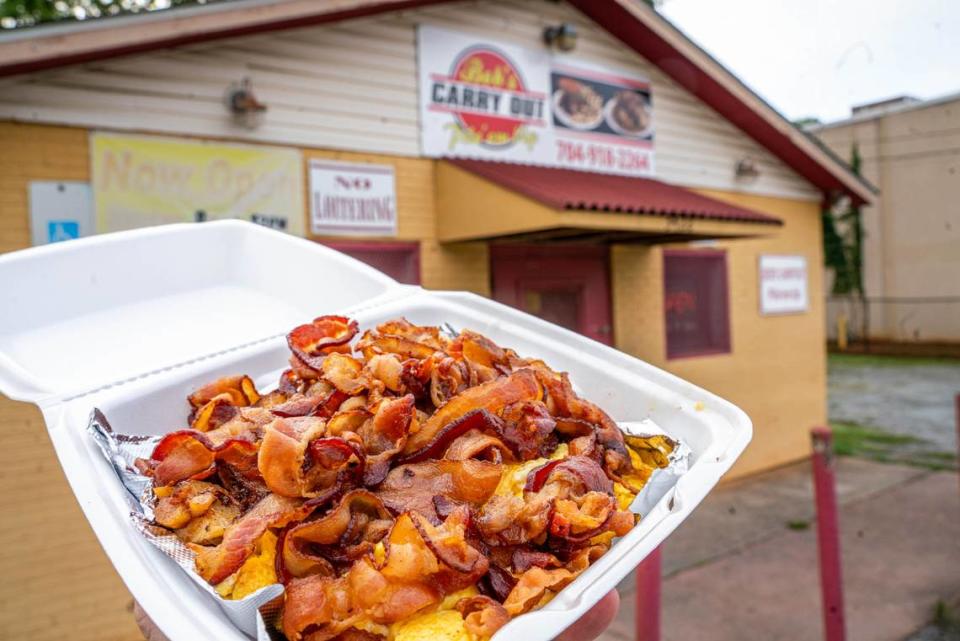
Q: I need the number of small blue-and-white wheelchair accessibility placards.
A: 1